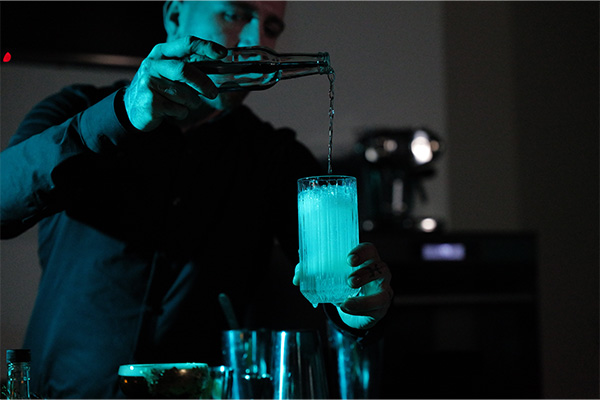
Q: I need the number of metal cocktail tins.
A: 3